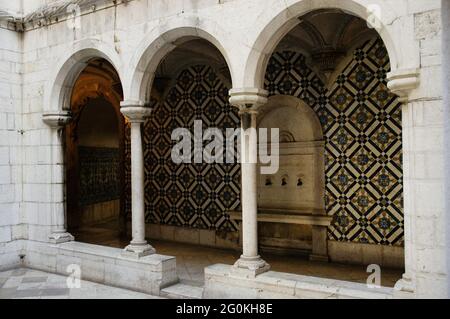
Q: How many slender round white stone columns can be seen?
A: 2